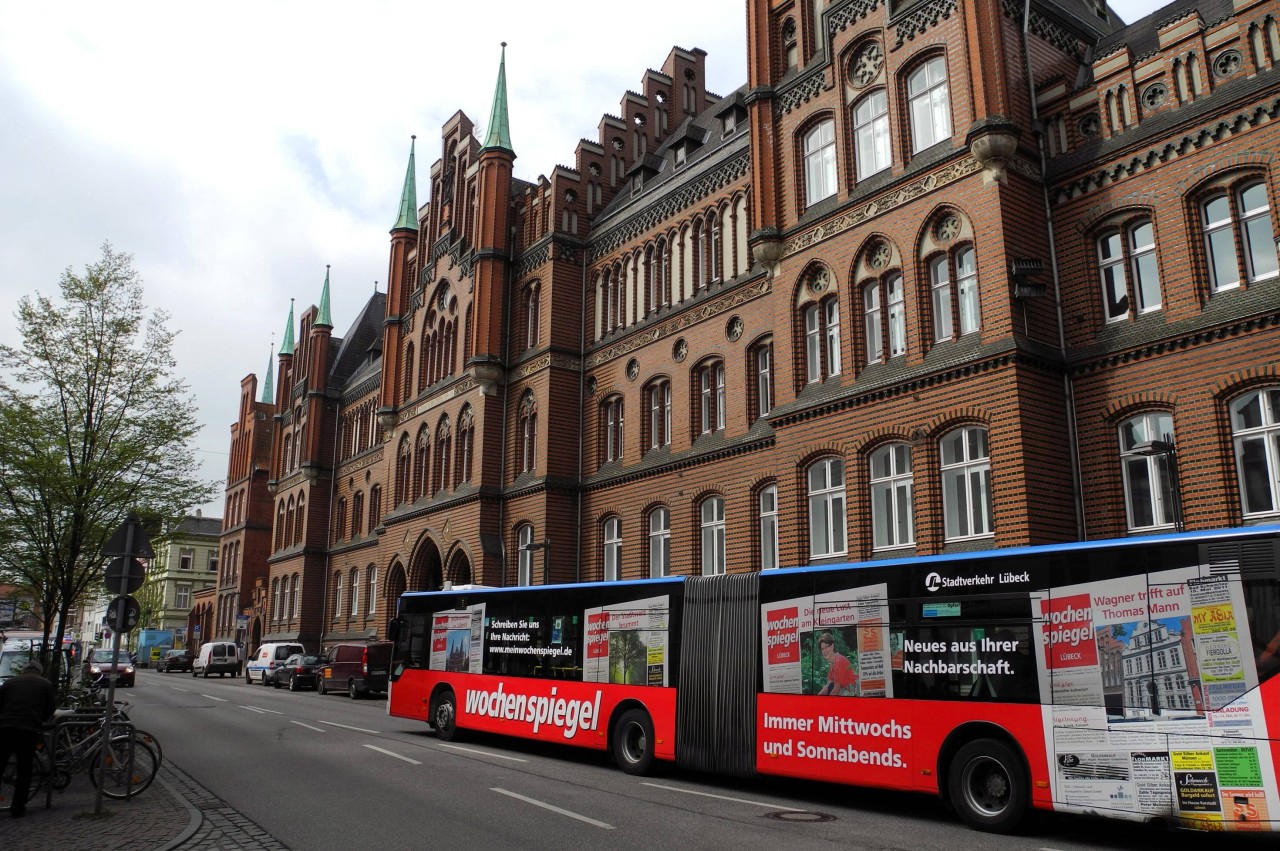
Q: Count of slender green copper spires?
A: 5